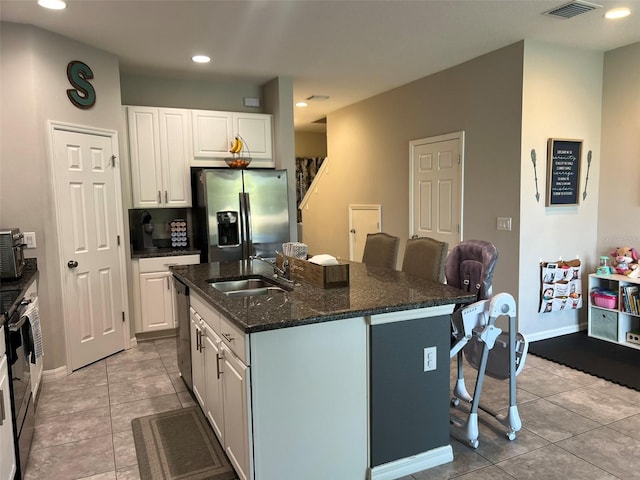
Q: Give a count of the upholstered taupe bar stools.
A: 2